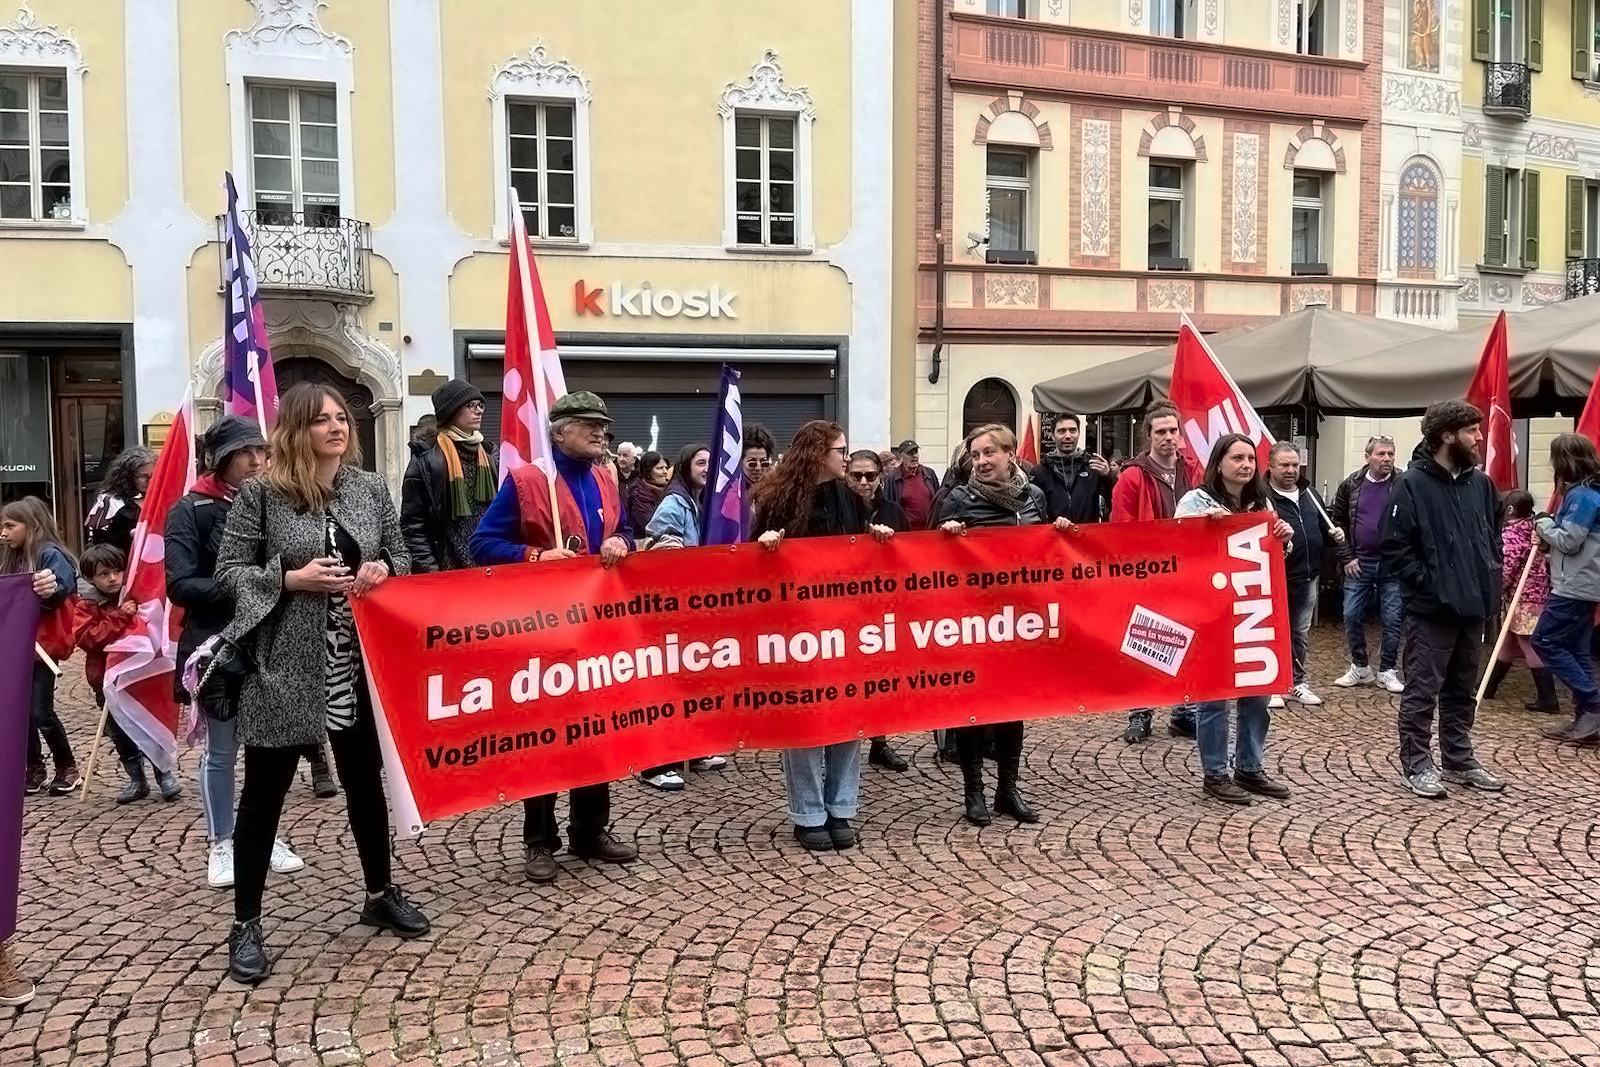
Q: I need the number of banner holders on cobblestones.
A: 5